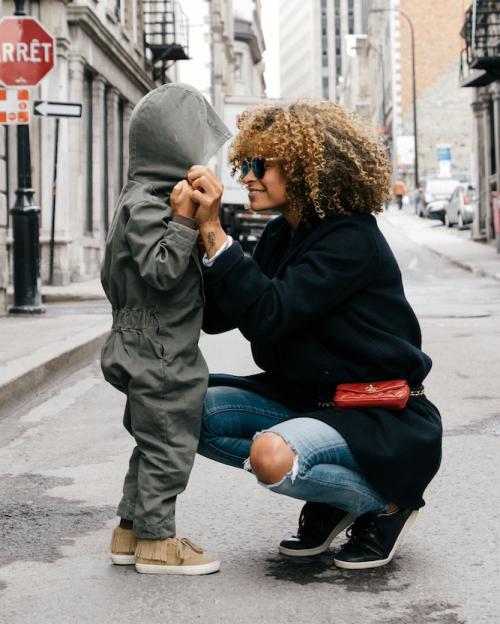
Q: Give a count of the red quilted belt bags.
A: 1